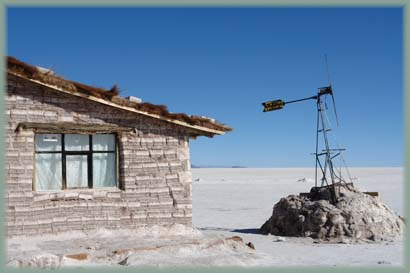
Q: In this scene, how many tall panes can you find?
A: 3